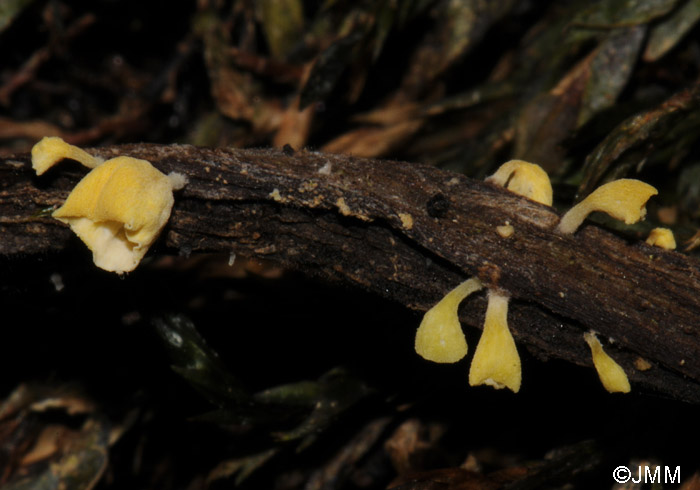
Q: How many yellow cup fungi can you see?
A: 8